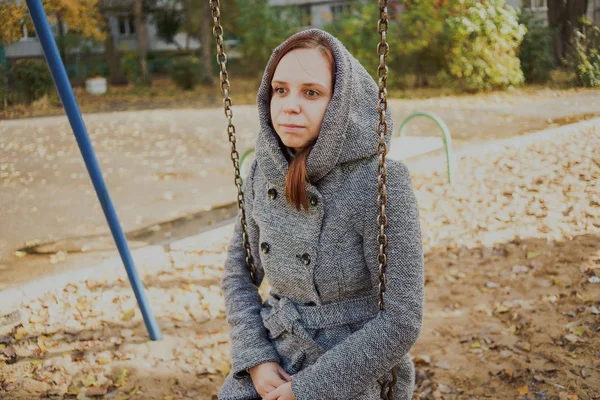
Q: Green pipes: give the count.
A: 2